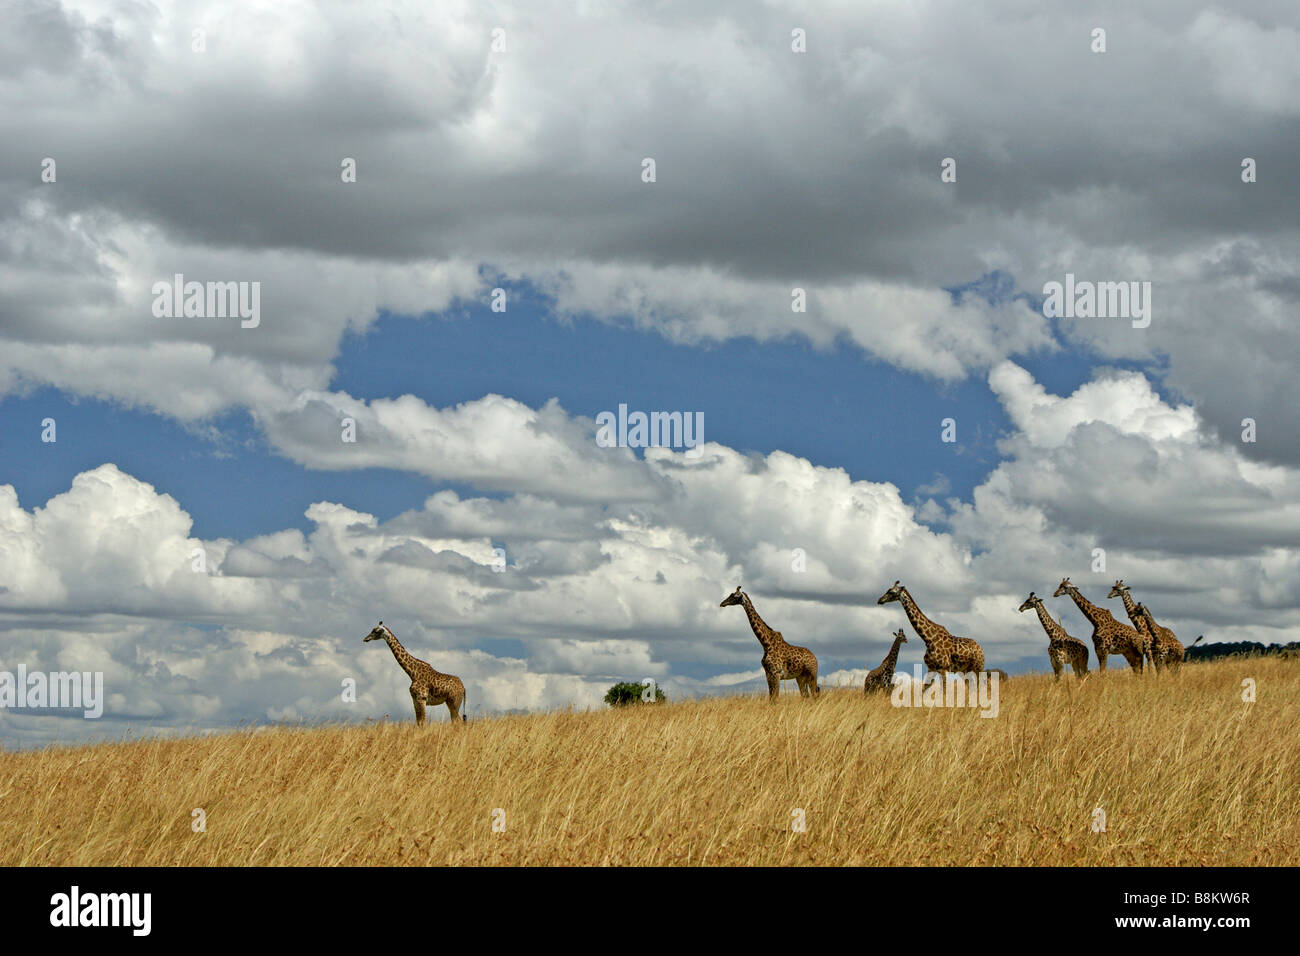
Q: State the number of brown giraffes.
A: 8